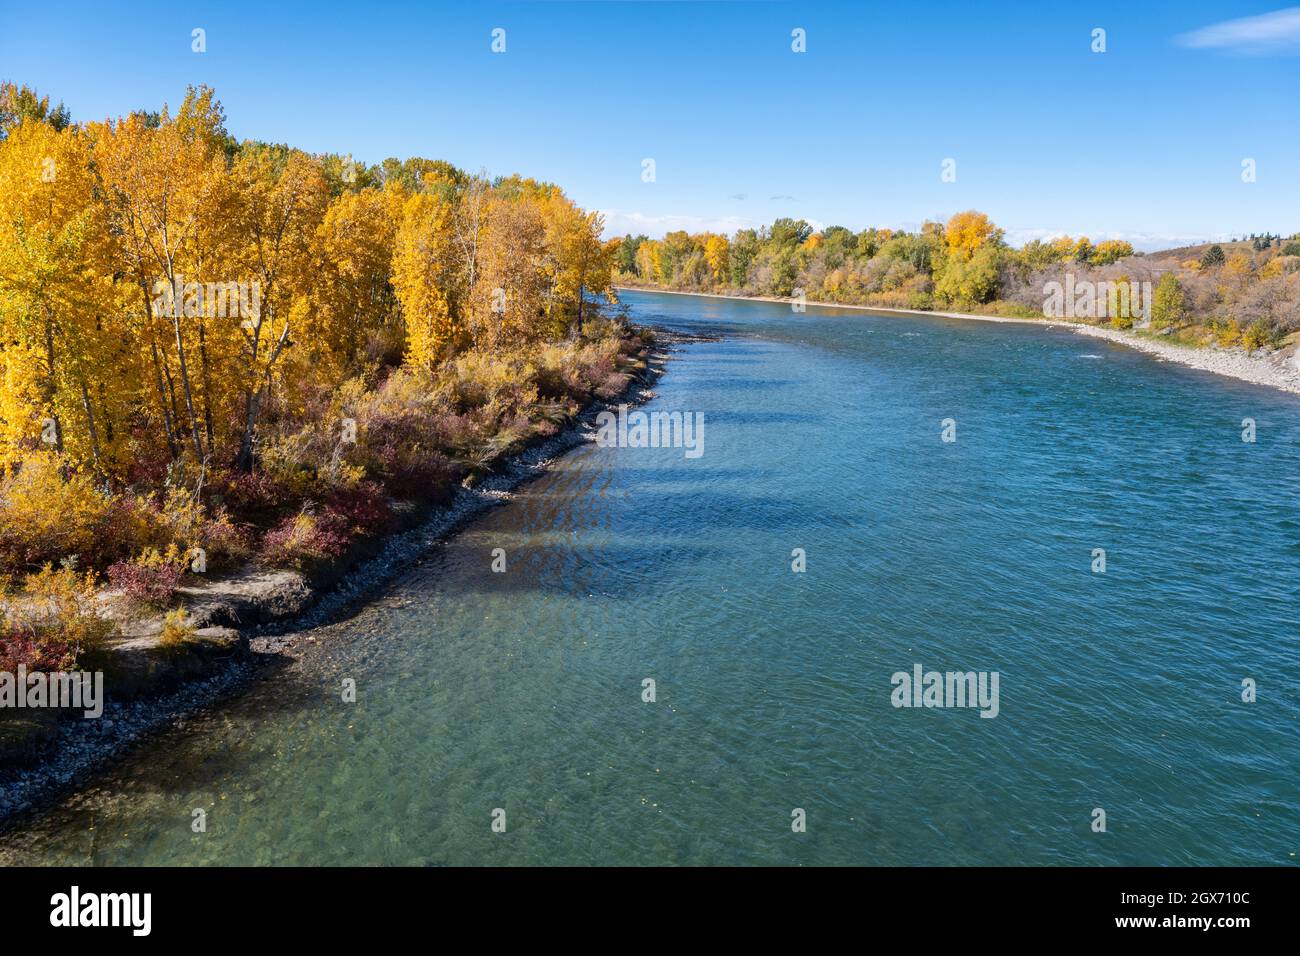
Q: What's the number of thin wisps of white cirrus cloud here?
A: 1